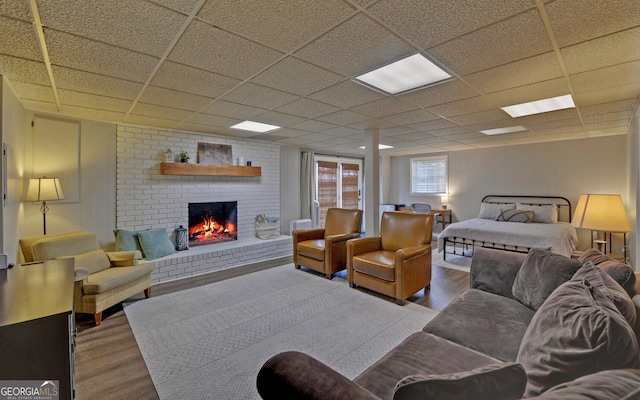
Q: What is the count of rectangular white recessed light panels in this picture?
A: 5